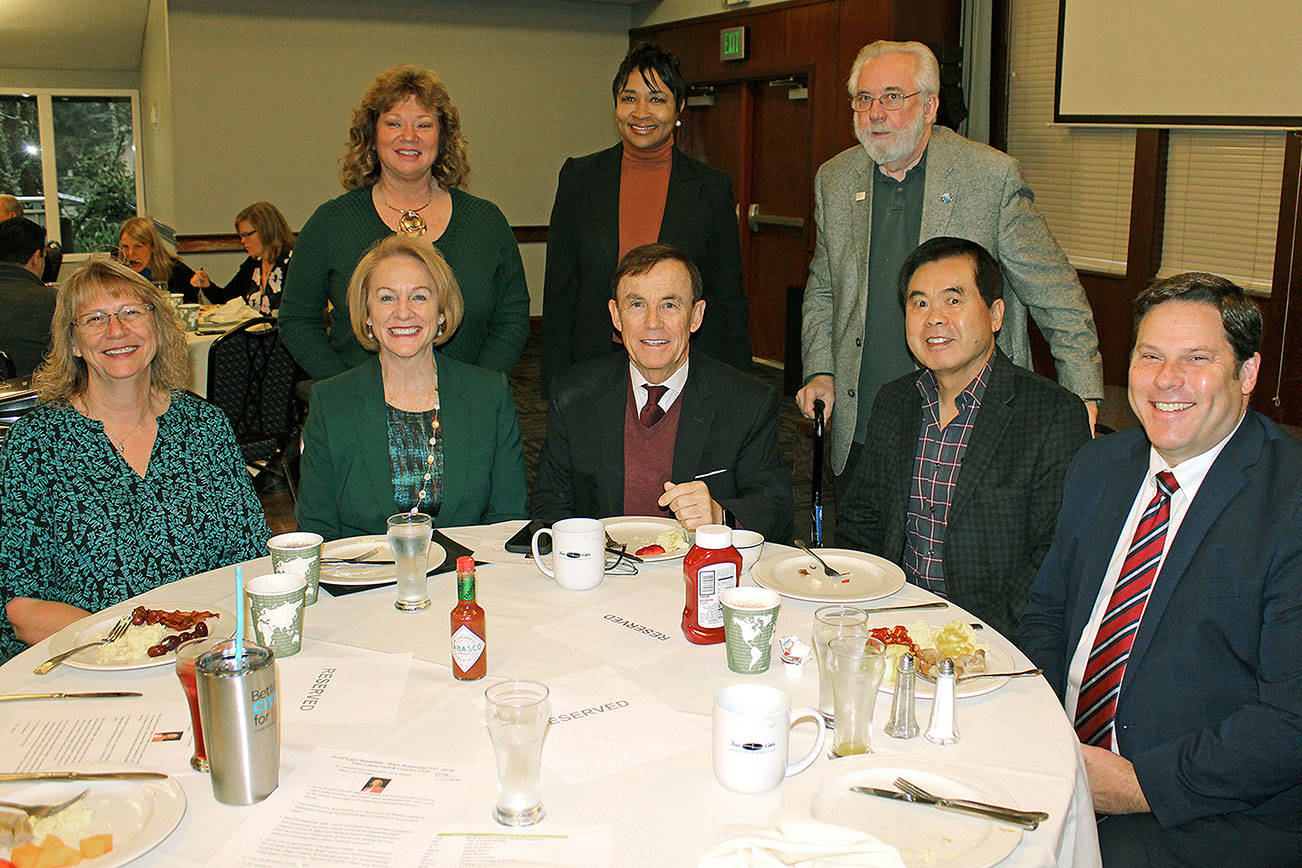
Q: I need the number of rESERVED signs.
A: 3